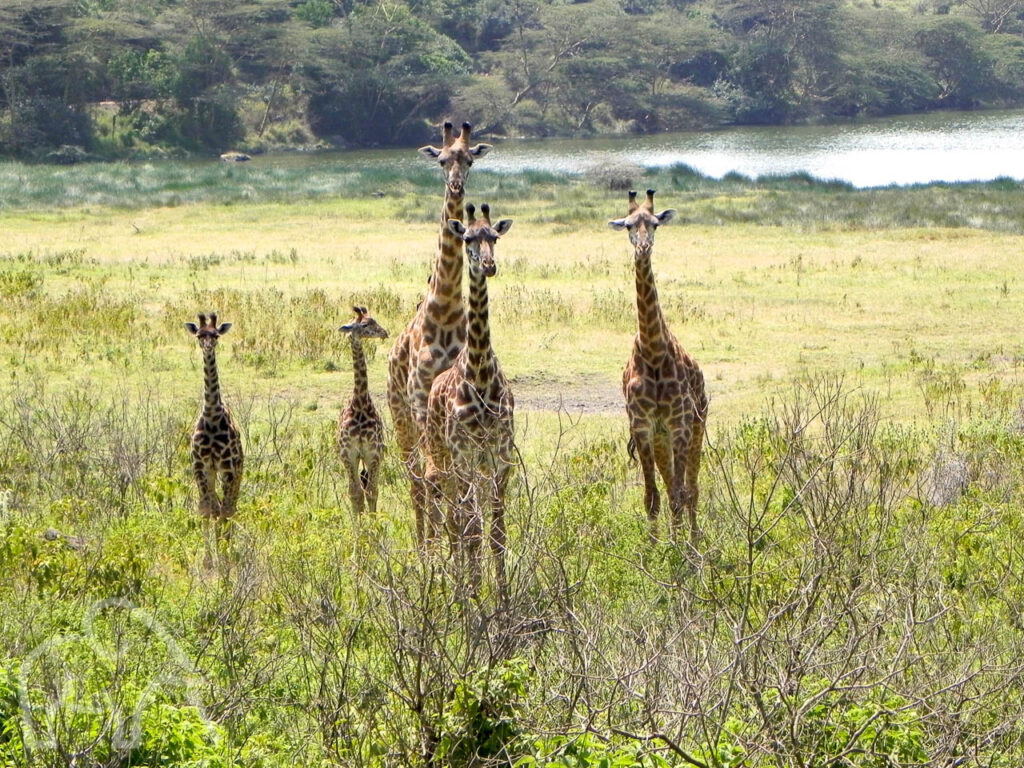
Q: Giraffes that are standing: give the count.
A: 5